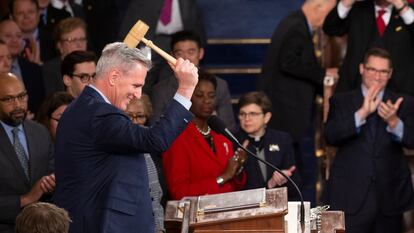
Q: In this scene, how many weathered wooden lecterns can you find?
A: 1